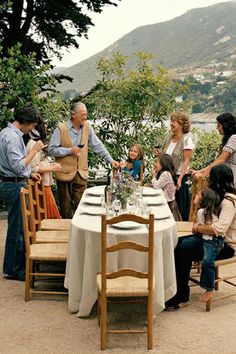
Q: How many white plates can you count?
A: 7